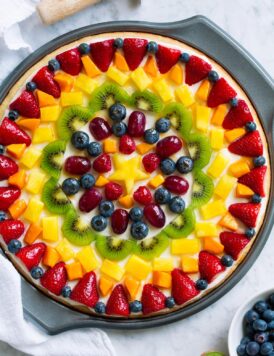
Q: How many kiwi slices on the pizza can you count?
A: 12